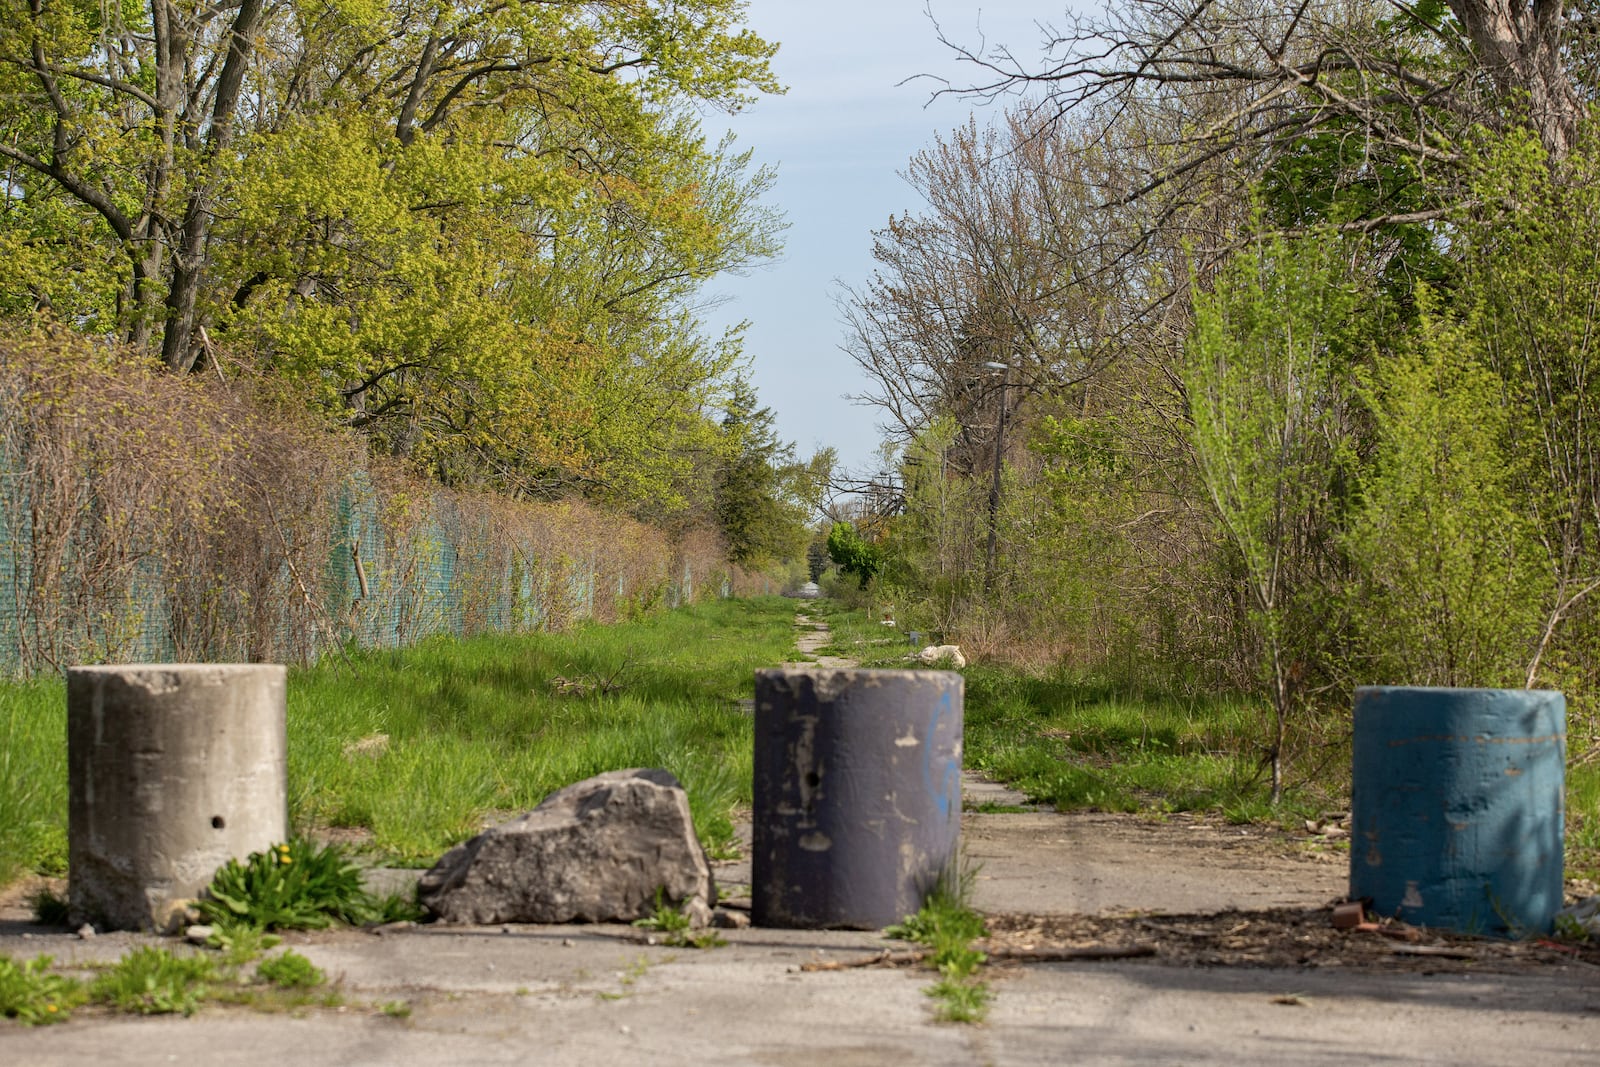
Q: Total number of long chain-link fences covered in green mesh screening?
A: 1